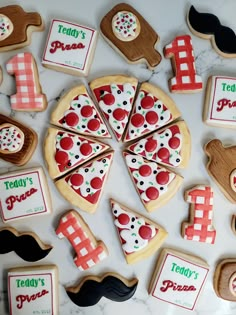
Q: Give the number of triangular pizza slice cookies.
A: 8